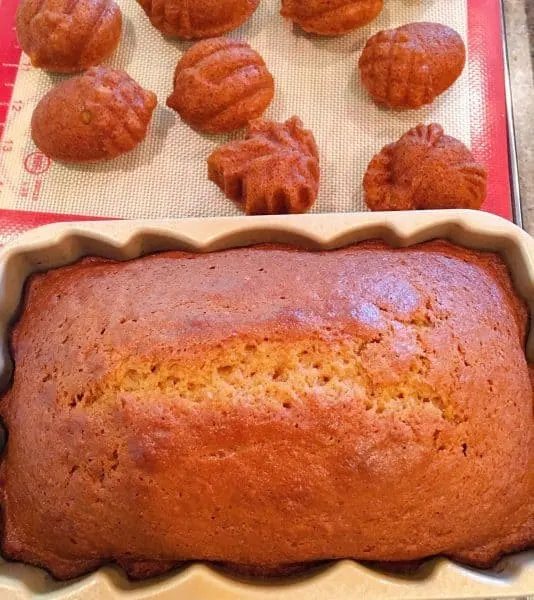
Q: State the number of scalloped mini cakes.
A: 8